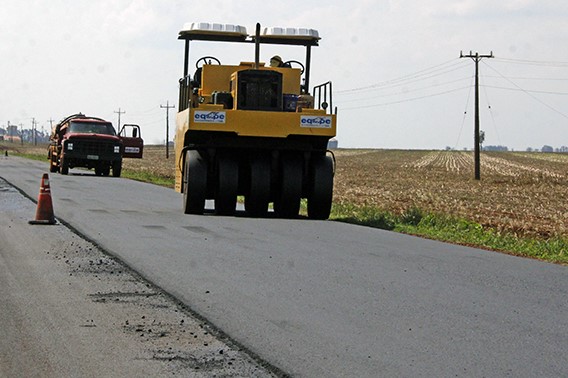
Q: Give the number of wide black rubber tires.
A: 5